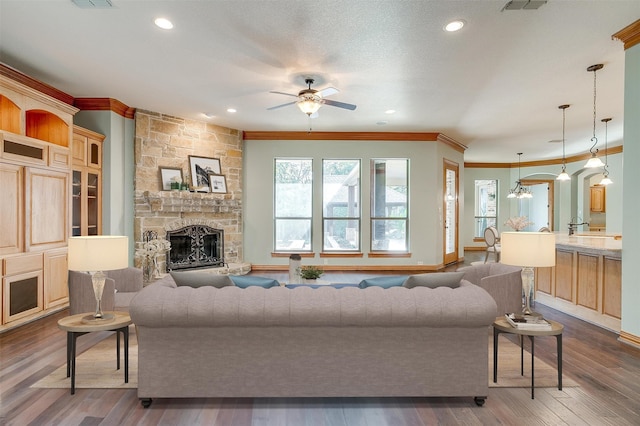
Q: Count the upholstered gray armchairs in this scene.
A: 2